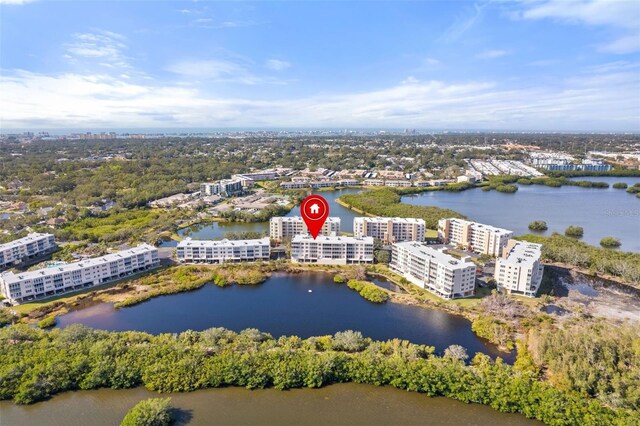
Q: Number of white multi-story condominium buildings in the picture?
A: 9